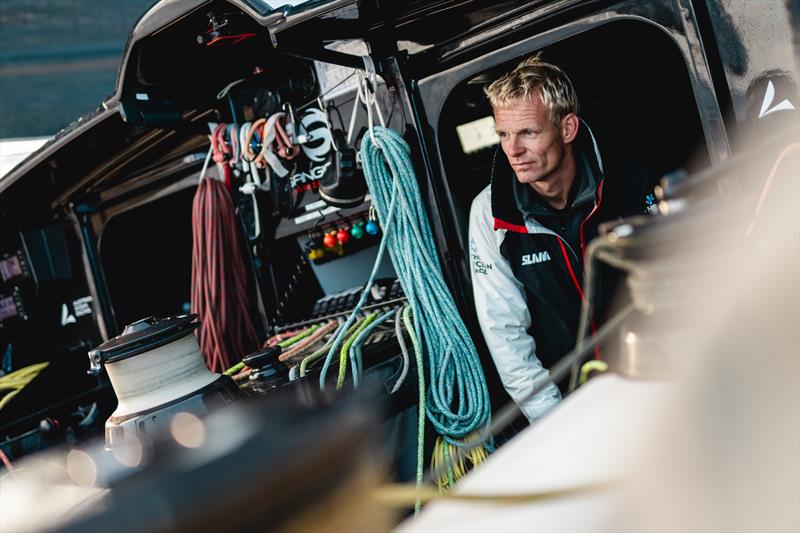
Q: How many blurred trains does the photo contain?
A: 0